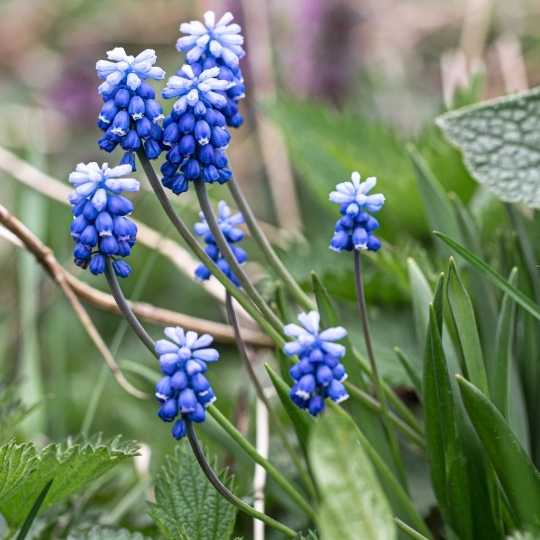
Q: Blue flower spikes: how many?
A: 8